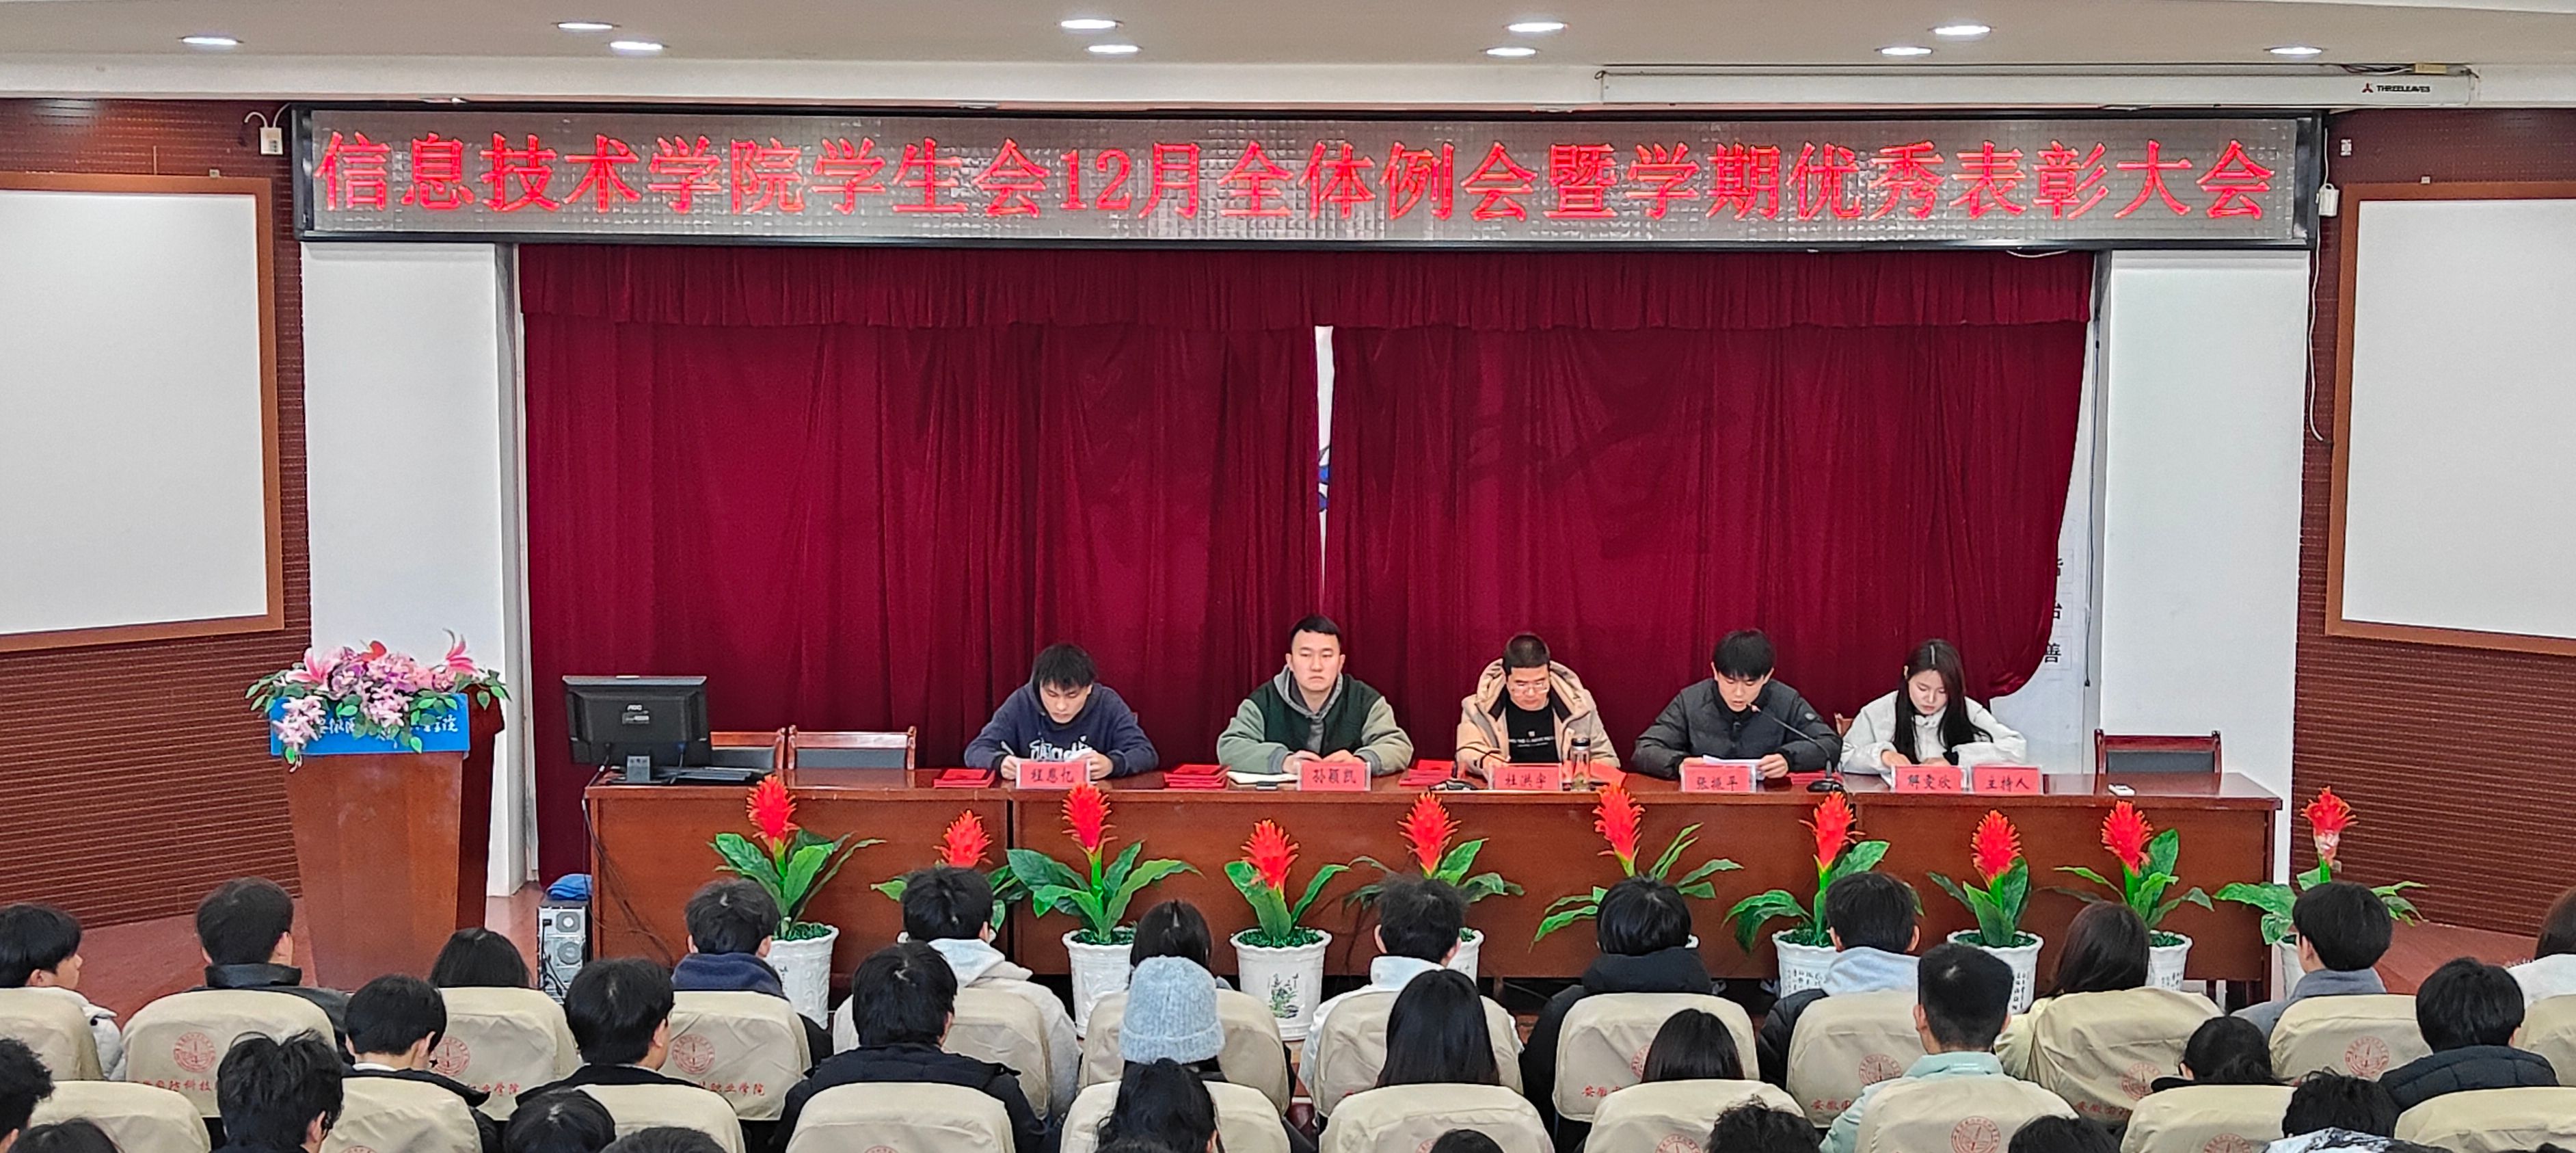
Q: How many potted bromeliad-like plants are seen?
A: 10